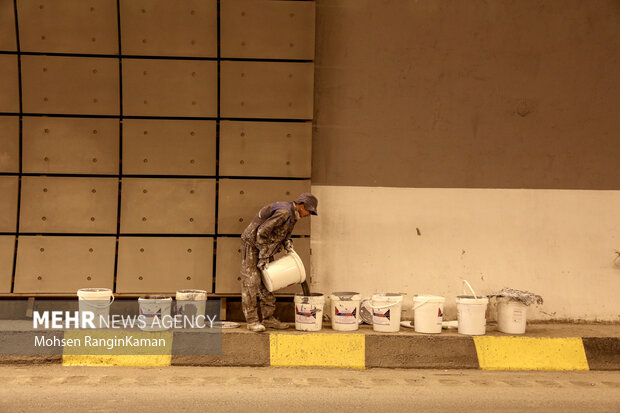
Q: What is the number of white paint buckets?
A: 10